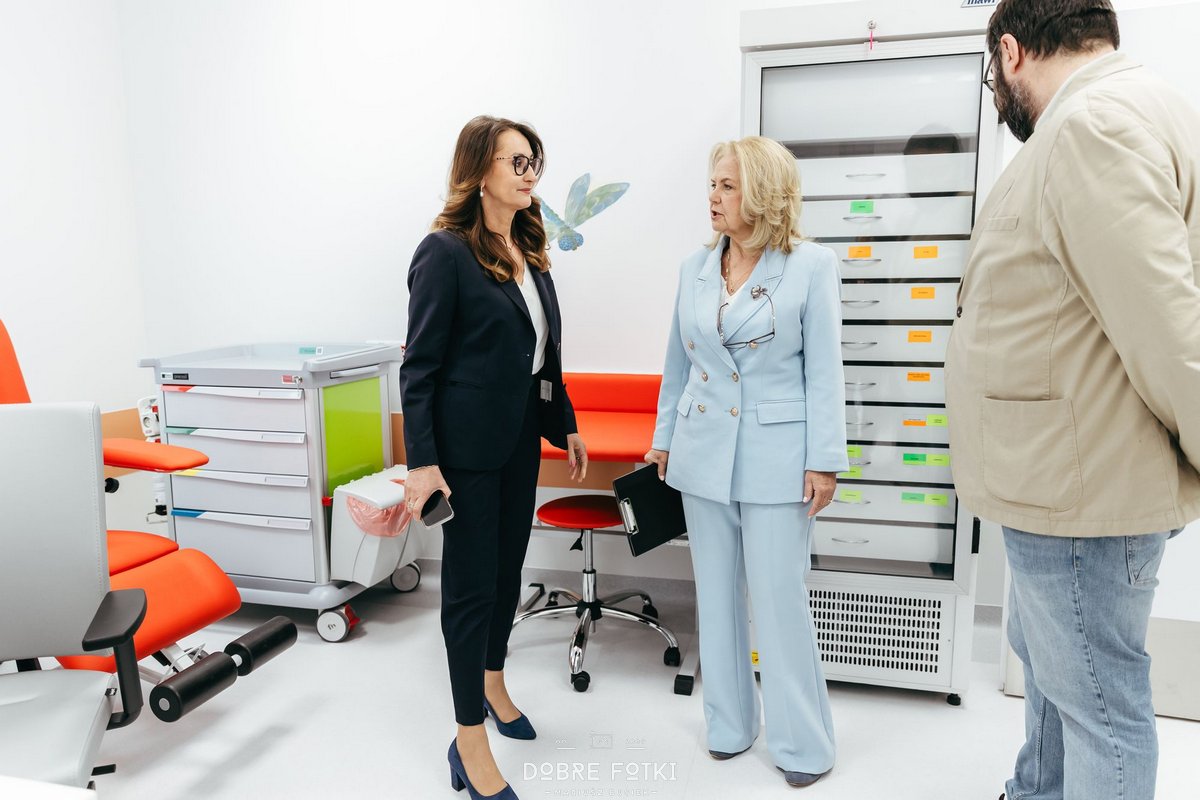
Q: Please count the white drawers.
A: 14